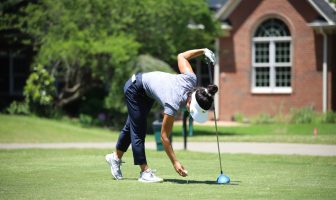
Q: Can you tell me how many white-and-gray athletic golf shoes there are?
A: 2